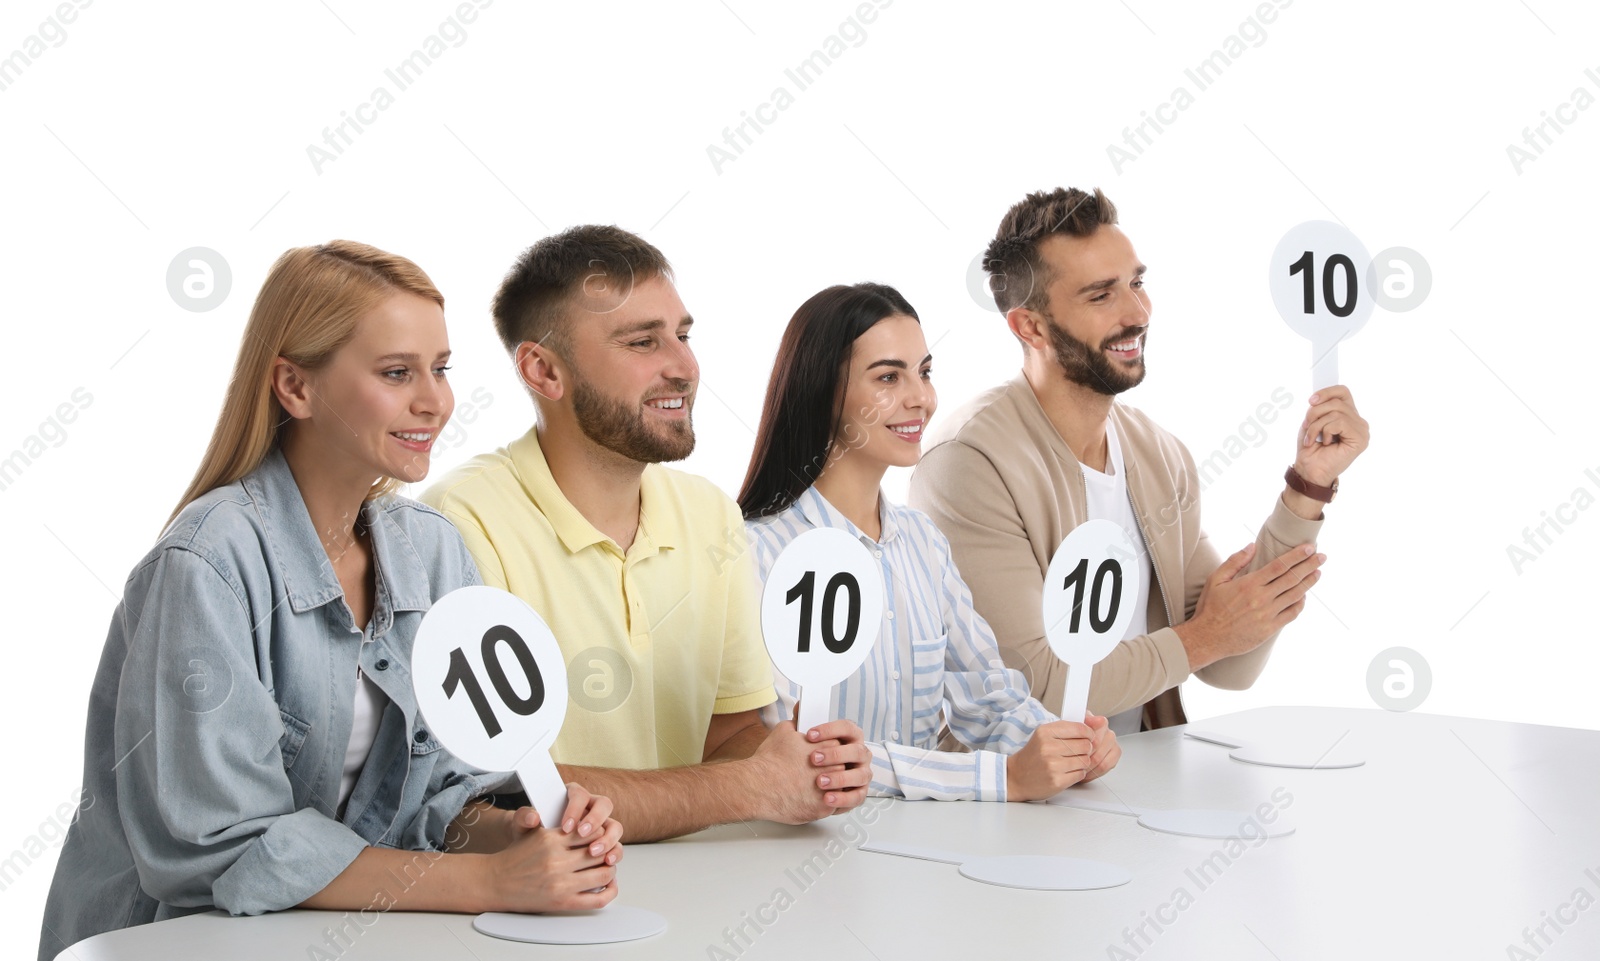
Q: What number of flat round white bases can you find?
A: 4